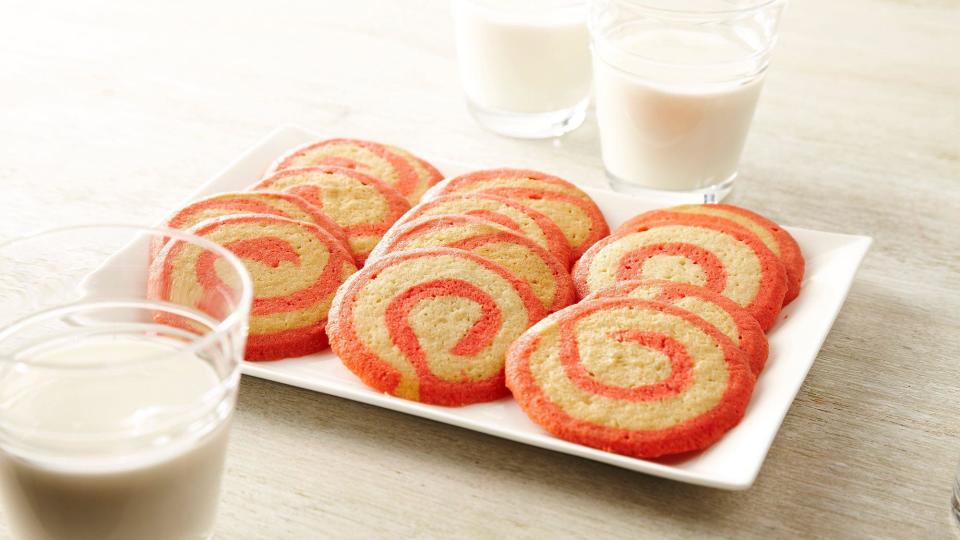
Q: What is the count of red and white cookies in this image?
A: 12